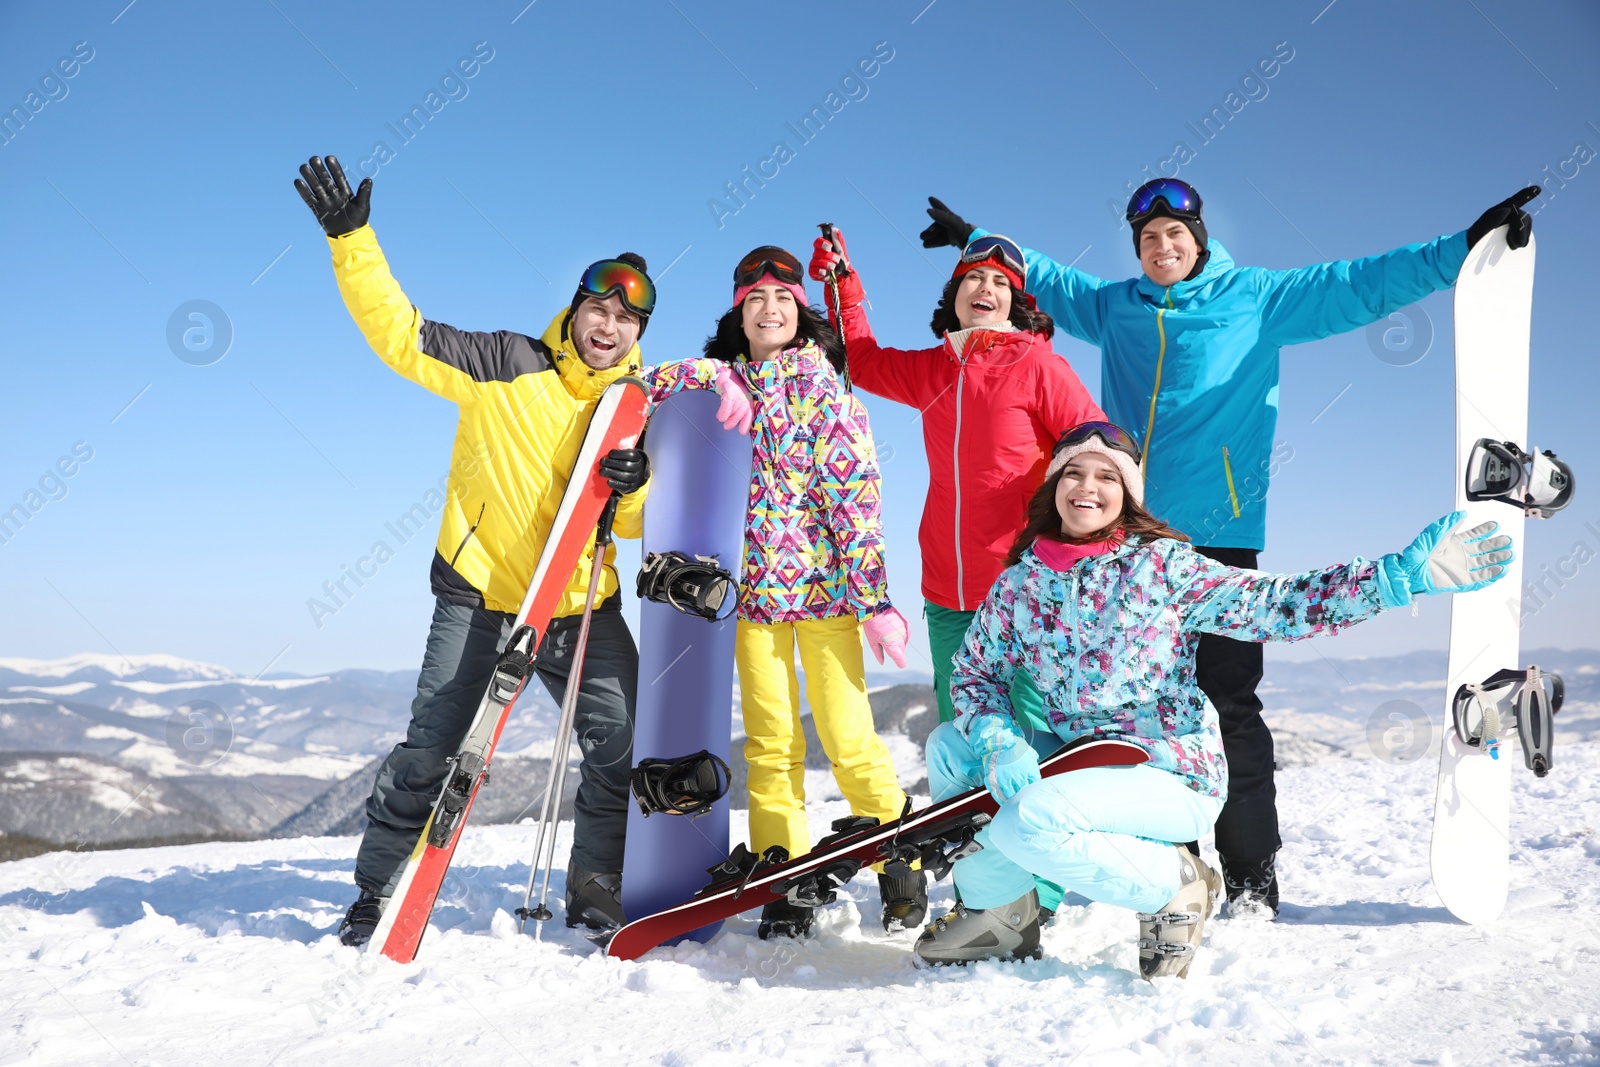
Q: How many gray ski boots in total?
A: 2